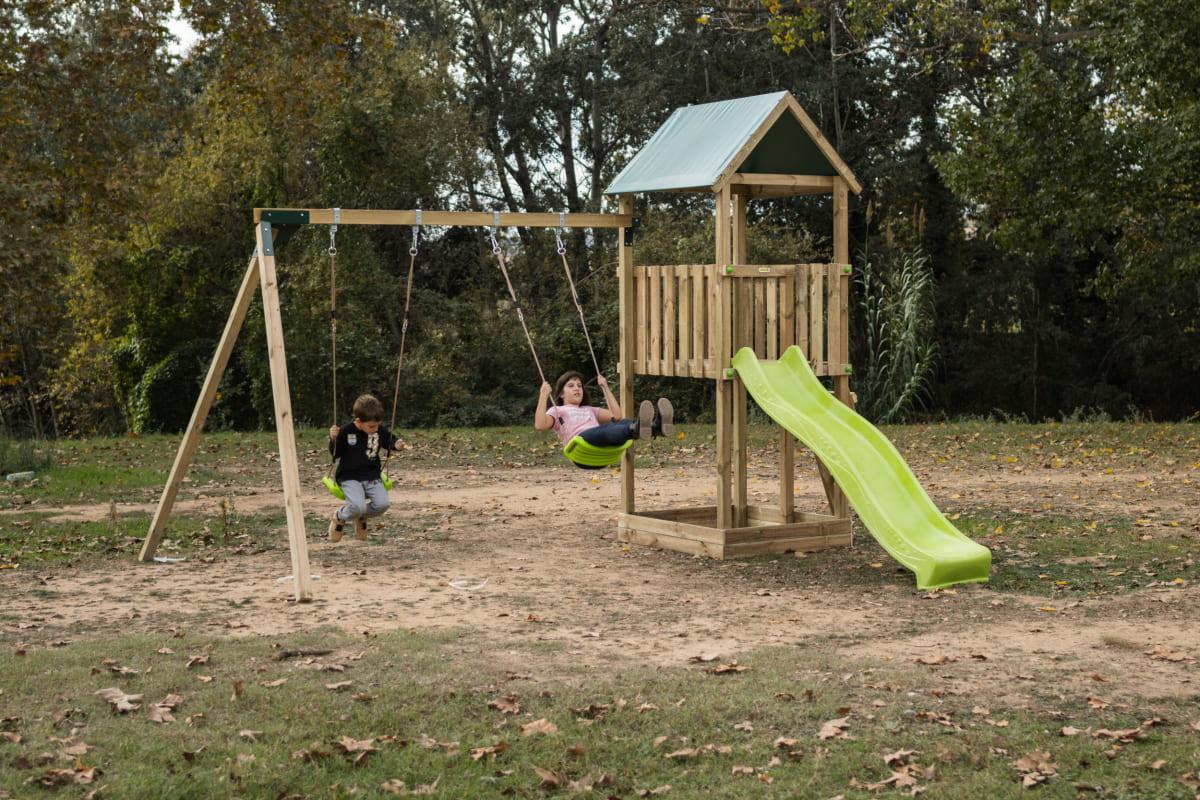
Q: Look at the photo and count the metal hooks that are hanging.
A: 4